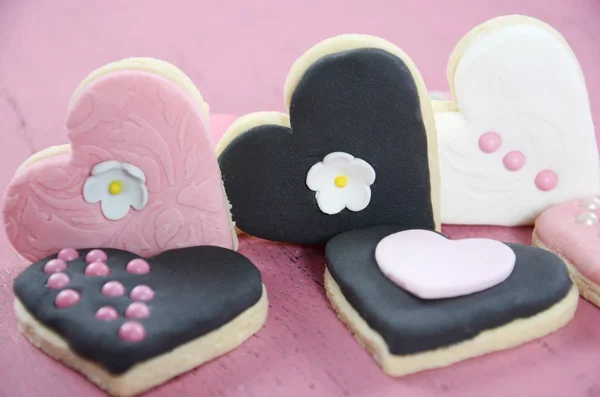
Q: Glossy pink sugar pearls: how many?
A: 15